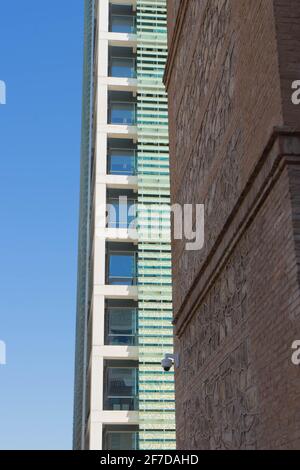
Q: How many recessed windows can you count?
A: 9